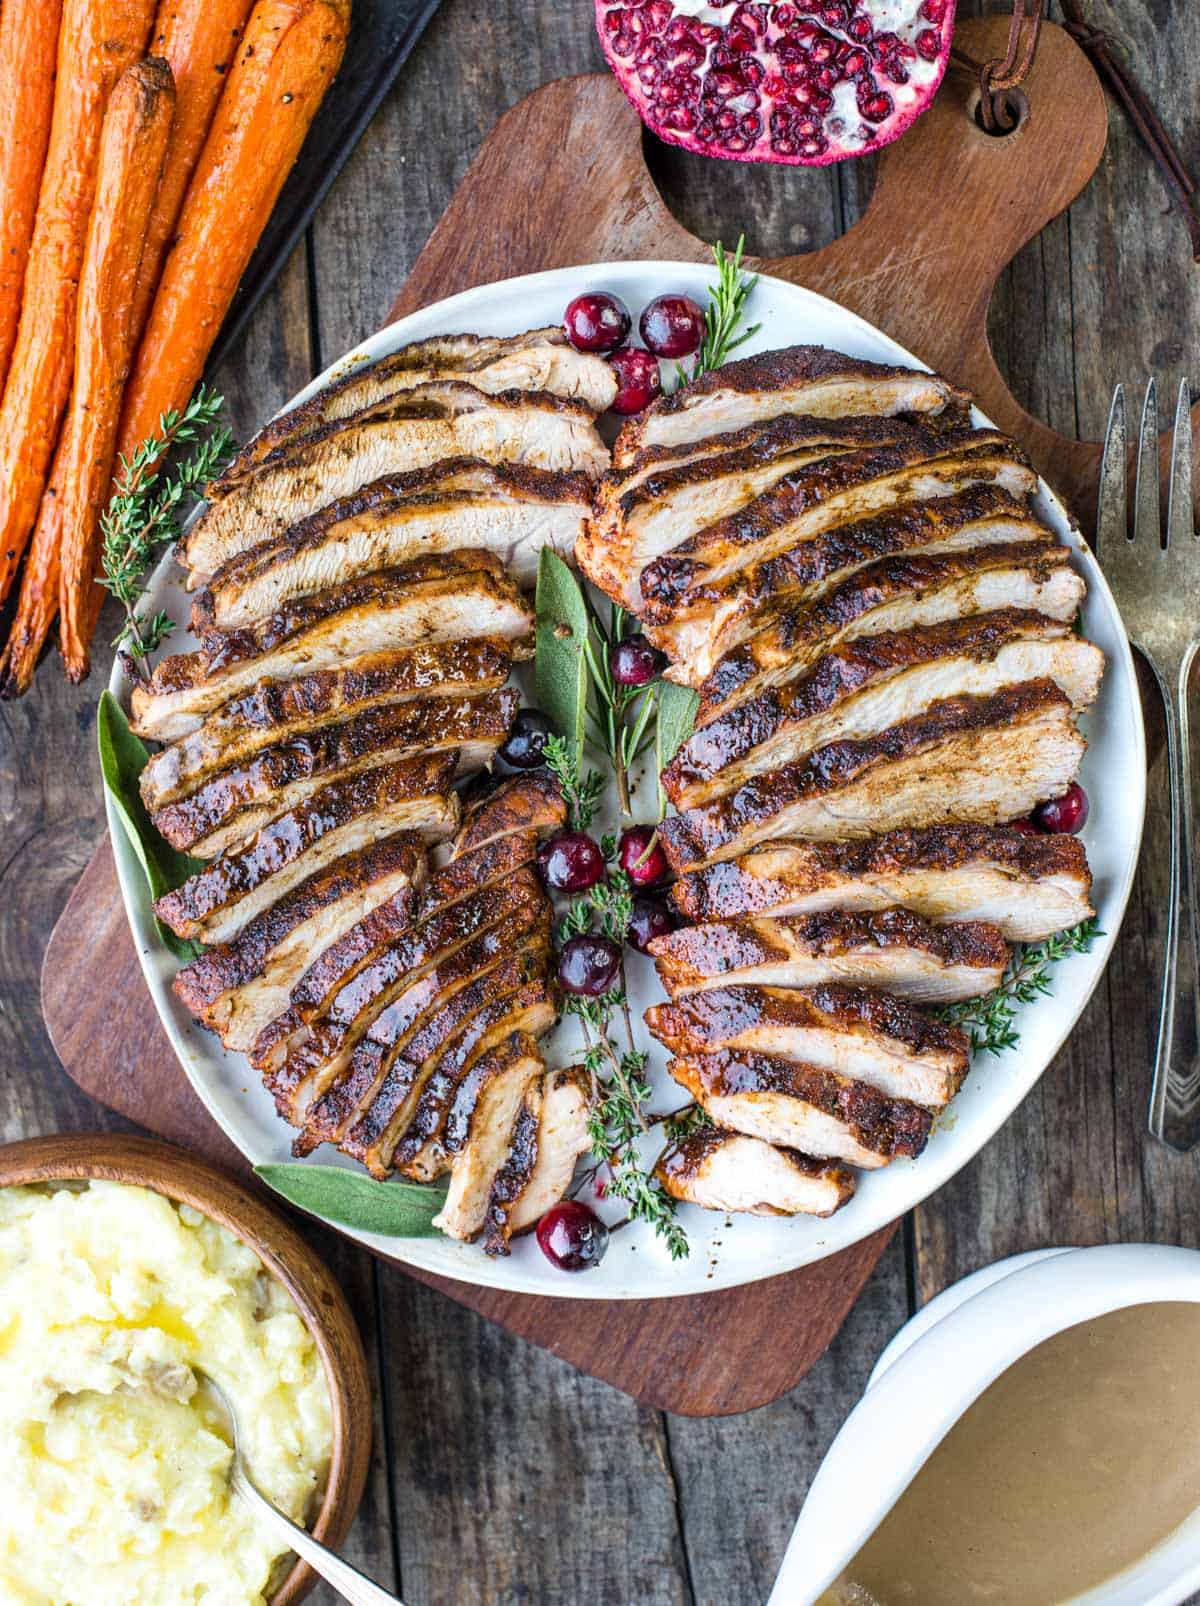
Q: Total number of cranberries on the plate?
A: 12